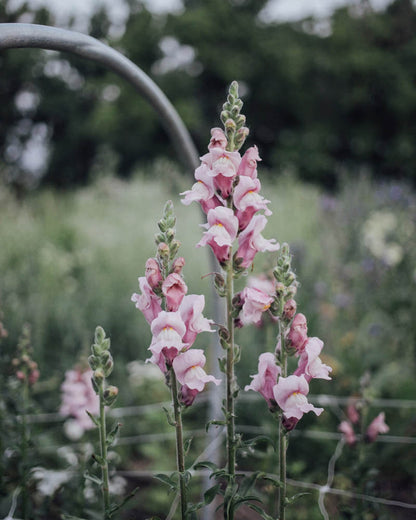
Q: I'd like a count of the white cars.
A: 0